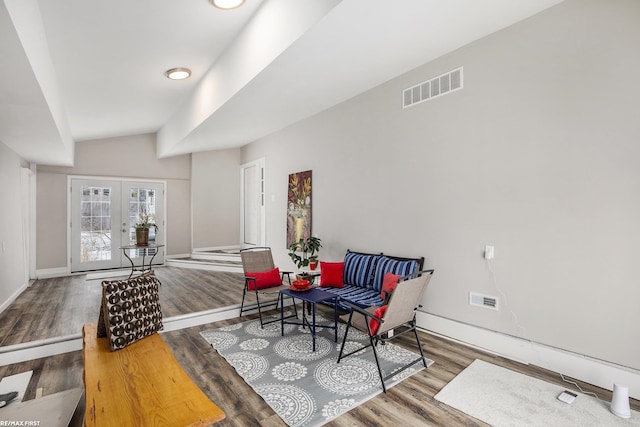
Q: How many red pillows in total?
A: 4